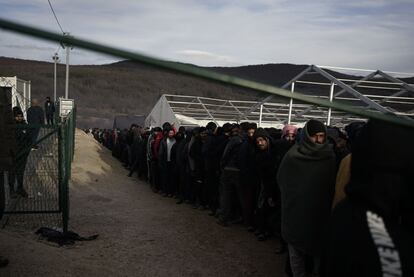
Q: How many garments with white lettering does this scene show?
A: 1